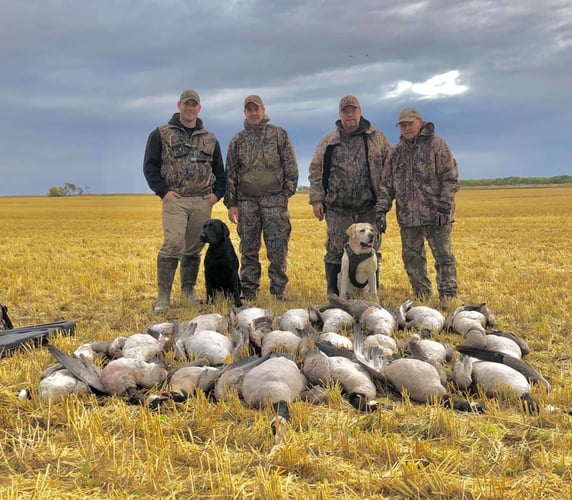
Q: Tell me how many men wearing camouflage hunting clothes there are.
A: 4